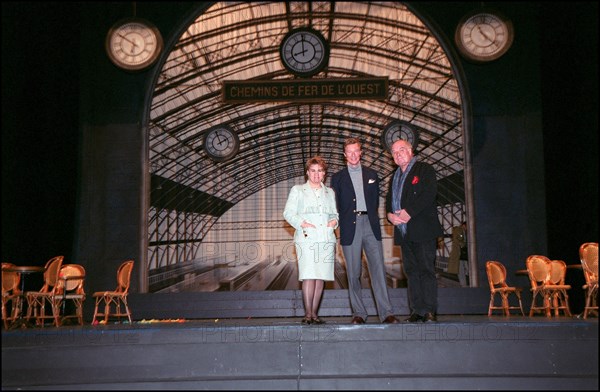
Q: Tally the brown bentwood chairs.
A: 8